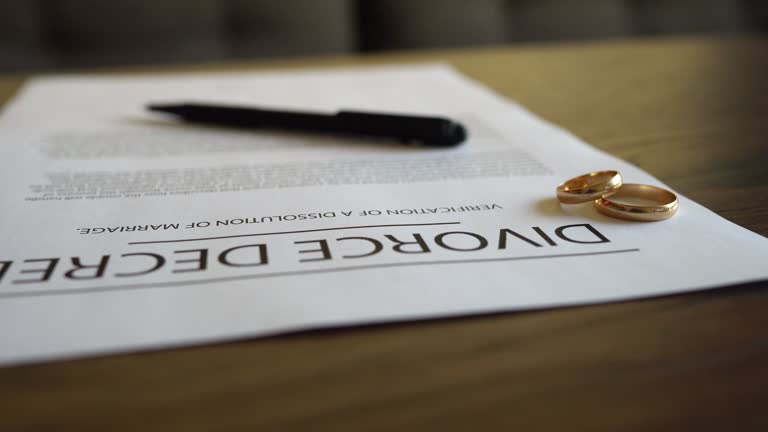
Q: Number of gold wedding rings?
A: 2